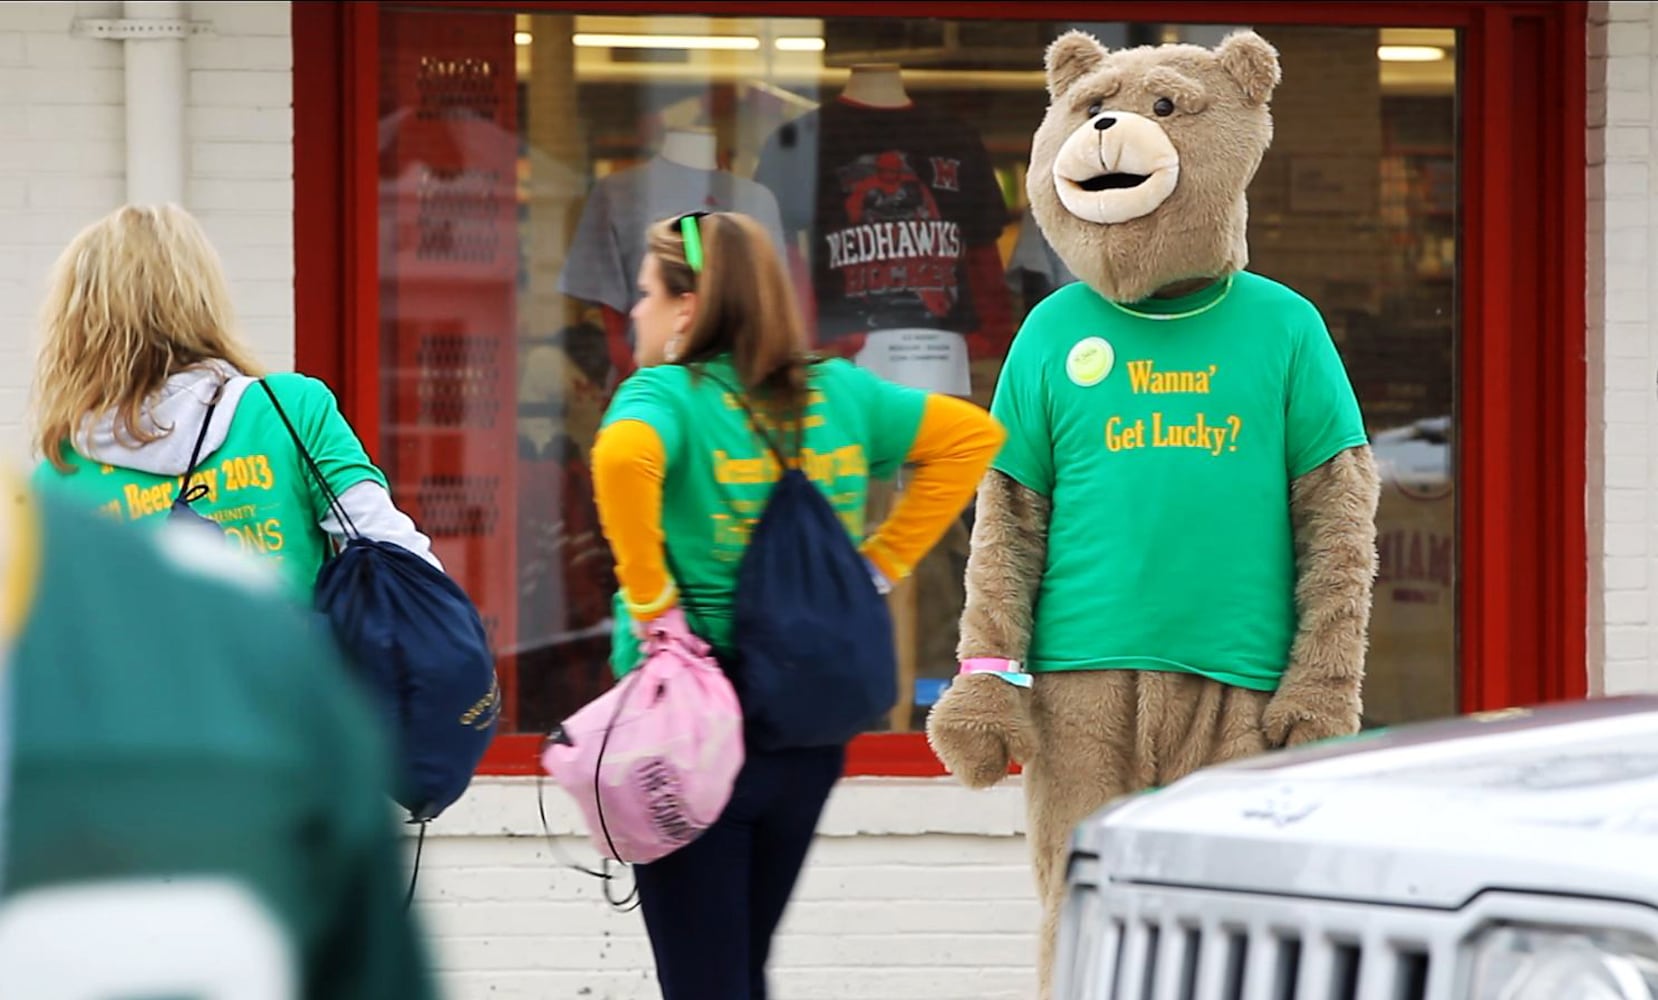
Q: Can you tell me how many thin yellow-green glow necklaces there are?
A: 1